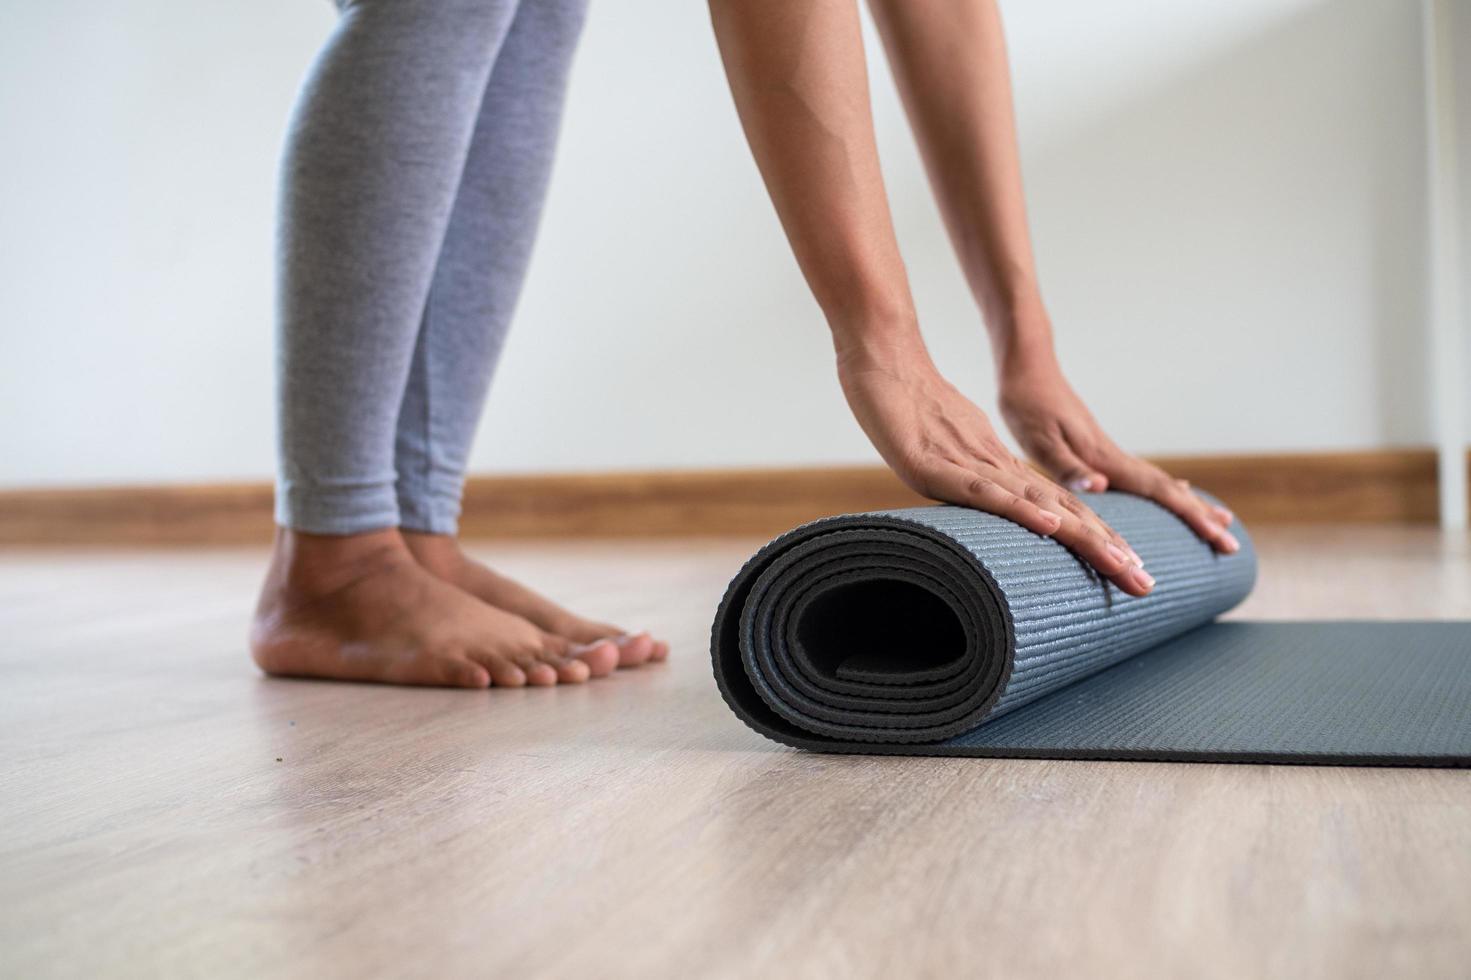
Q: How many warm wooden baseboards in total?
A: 1